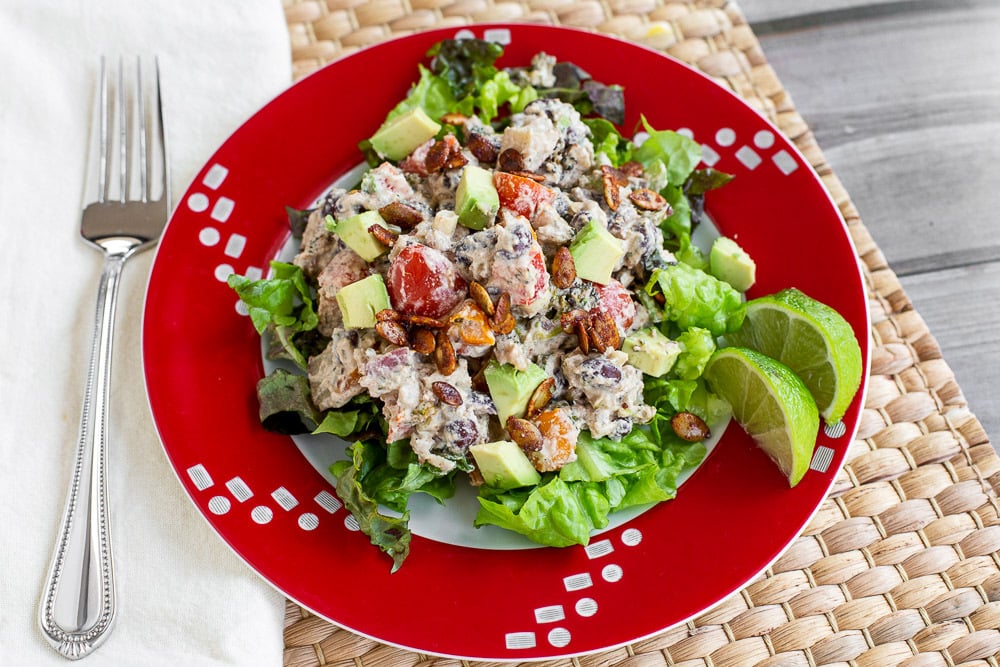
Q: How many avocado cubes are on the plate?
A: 9